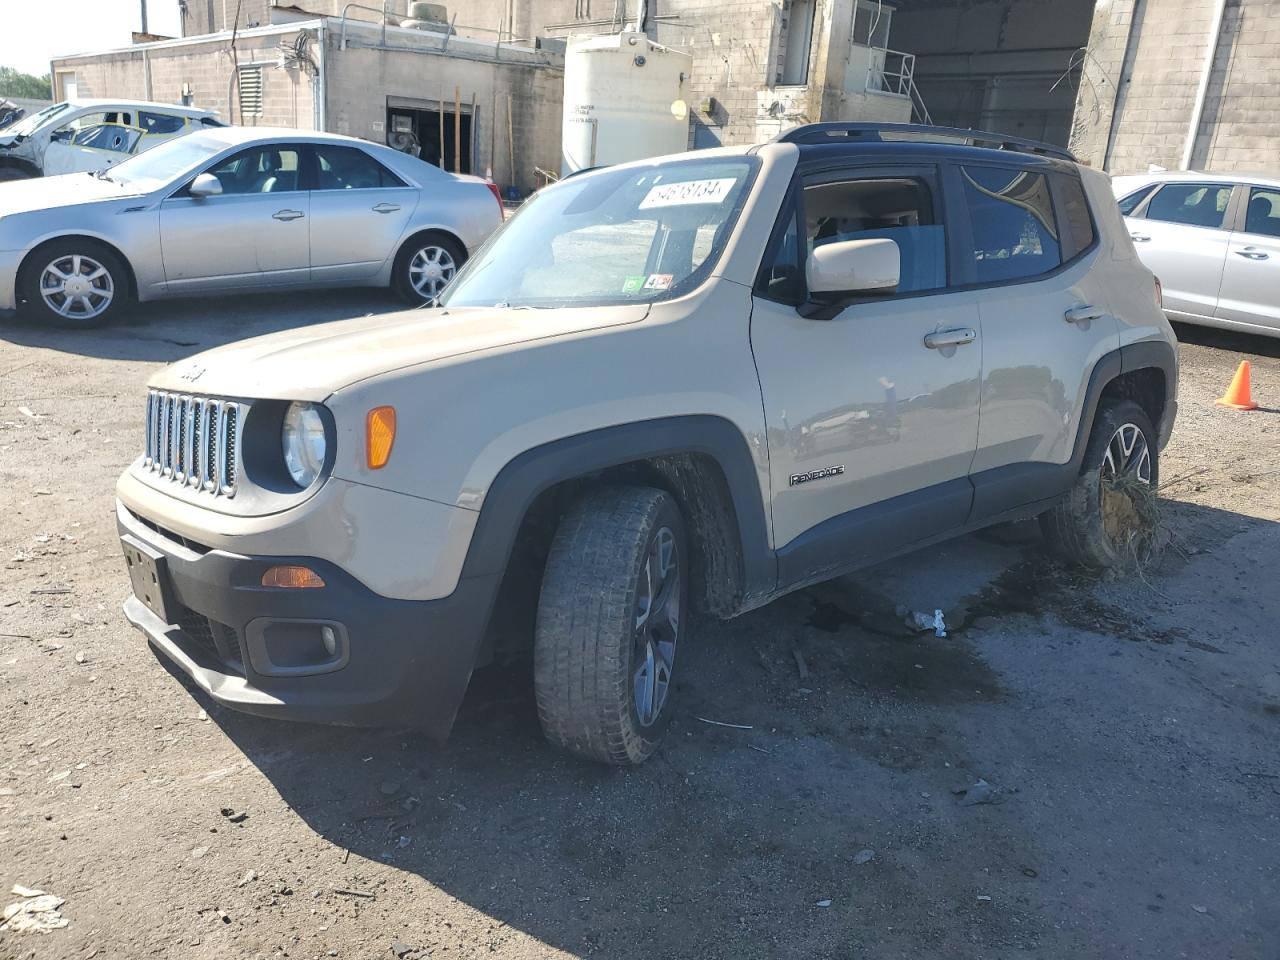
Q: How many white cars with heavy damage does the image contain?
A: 1